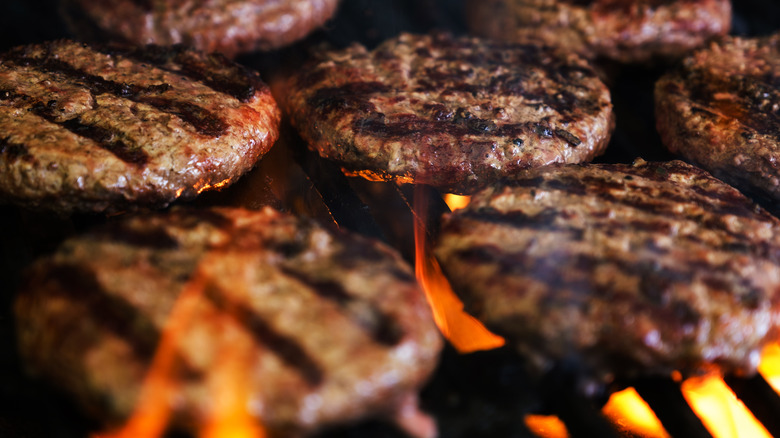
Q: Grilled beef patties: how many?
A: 7